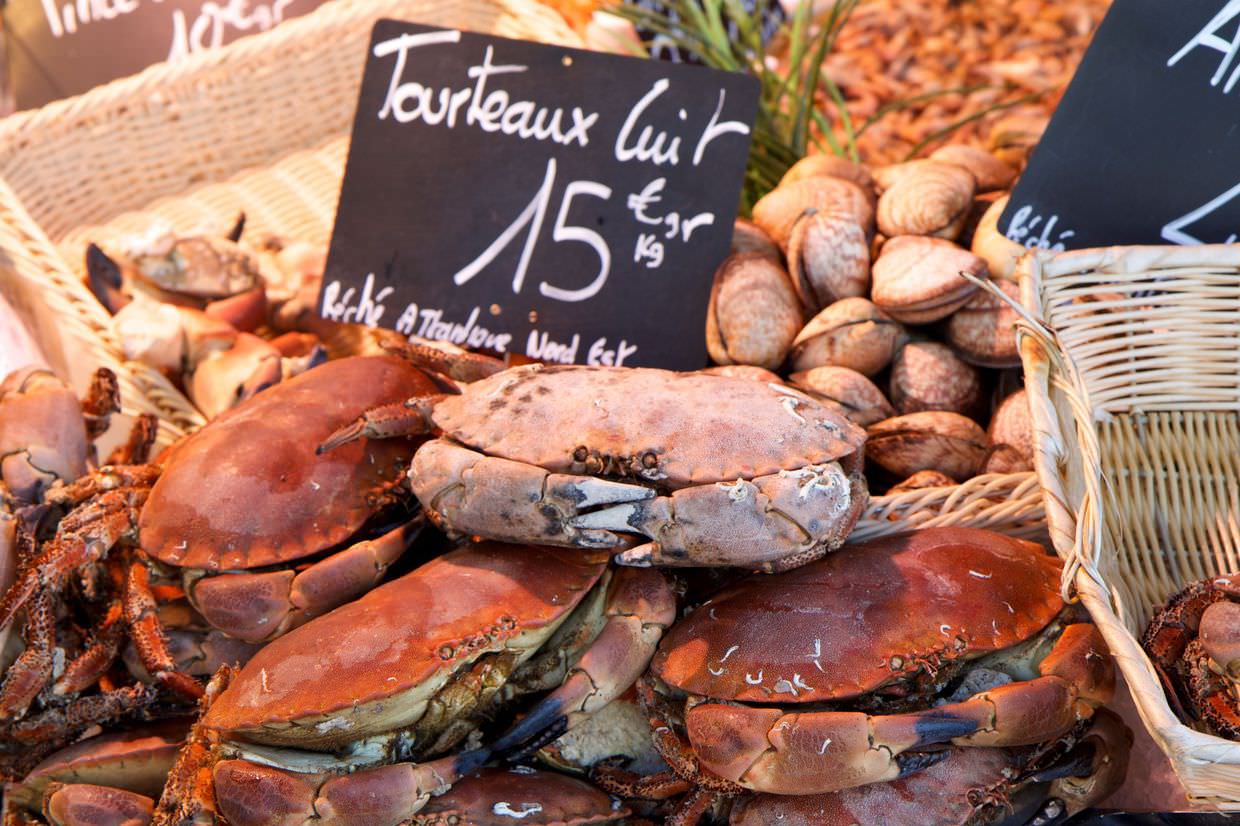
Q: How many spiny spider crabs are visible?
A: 0